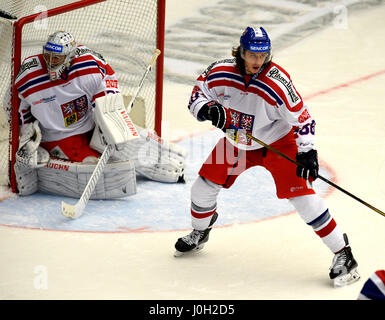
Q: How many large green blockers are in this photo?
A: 0